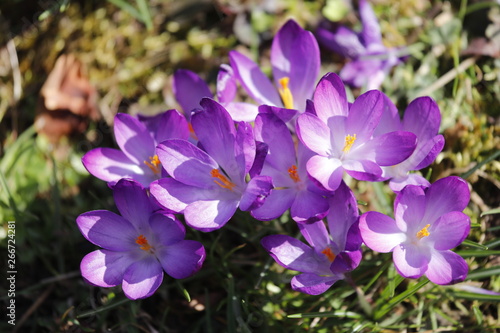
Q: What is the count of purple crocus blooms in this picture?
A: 11